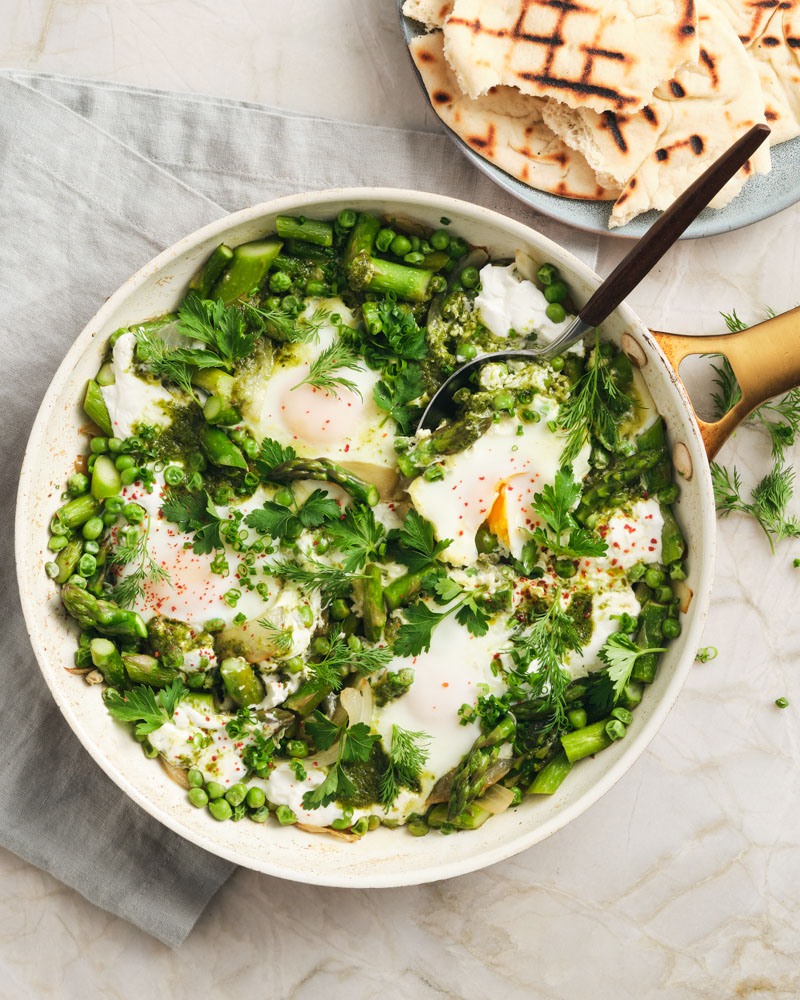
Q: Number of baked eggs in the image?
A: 4